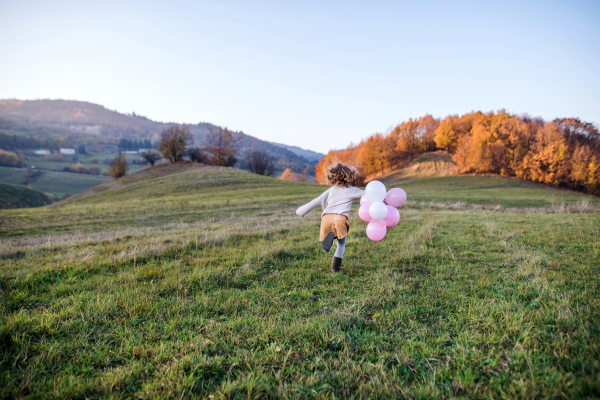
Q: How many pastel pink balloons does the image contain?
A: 5